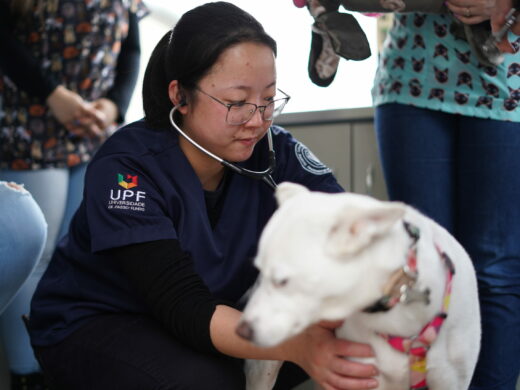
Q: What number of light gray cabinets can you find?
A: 2